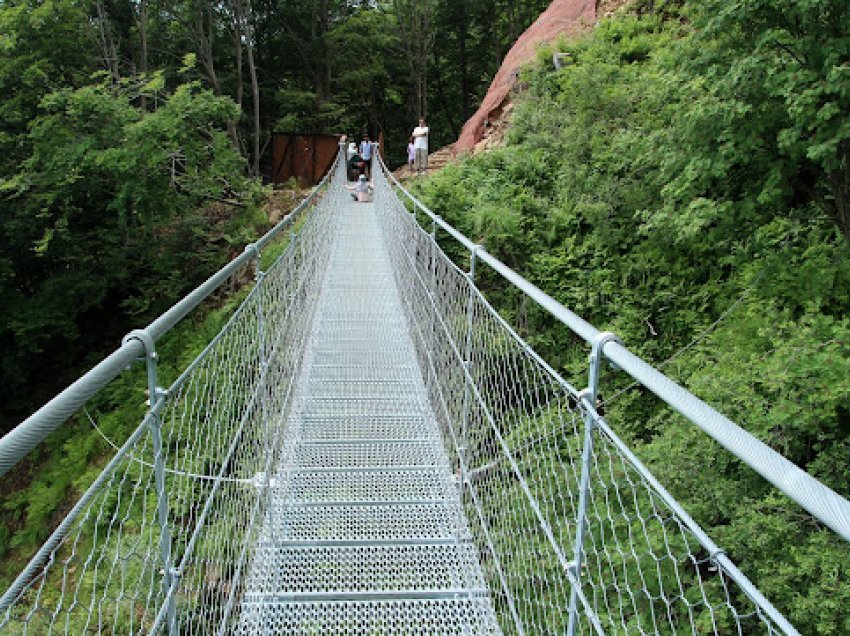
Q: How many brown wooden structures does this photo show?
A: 1